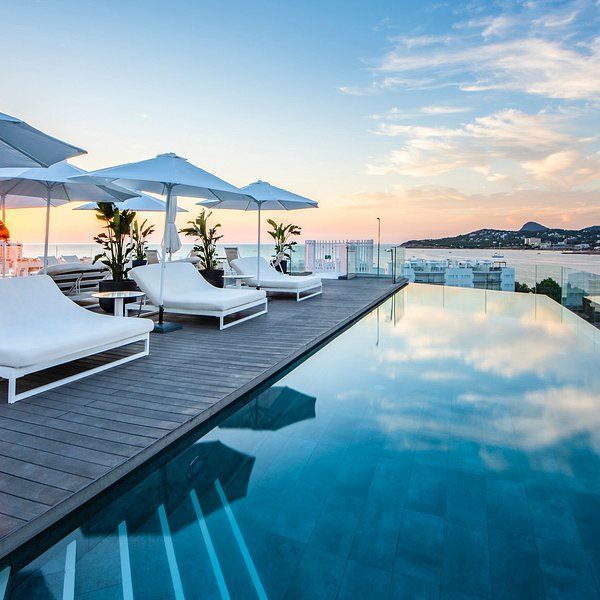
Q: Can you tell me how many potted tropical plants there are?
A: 4